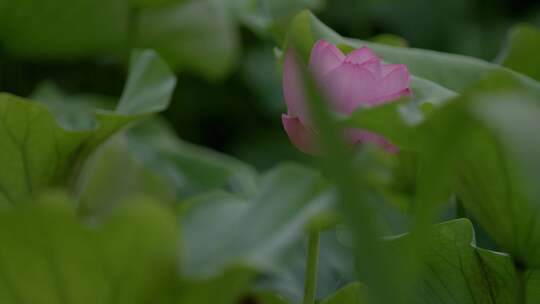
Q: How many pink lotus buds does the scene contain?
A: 1